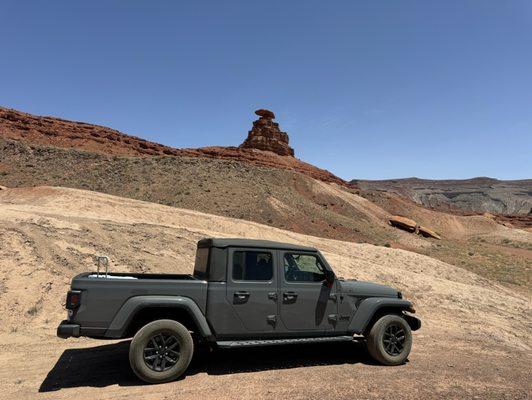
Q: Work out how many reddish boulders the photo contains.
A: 2